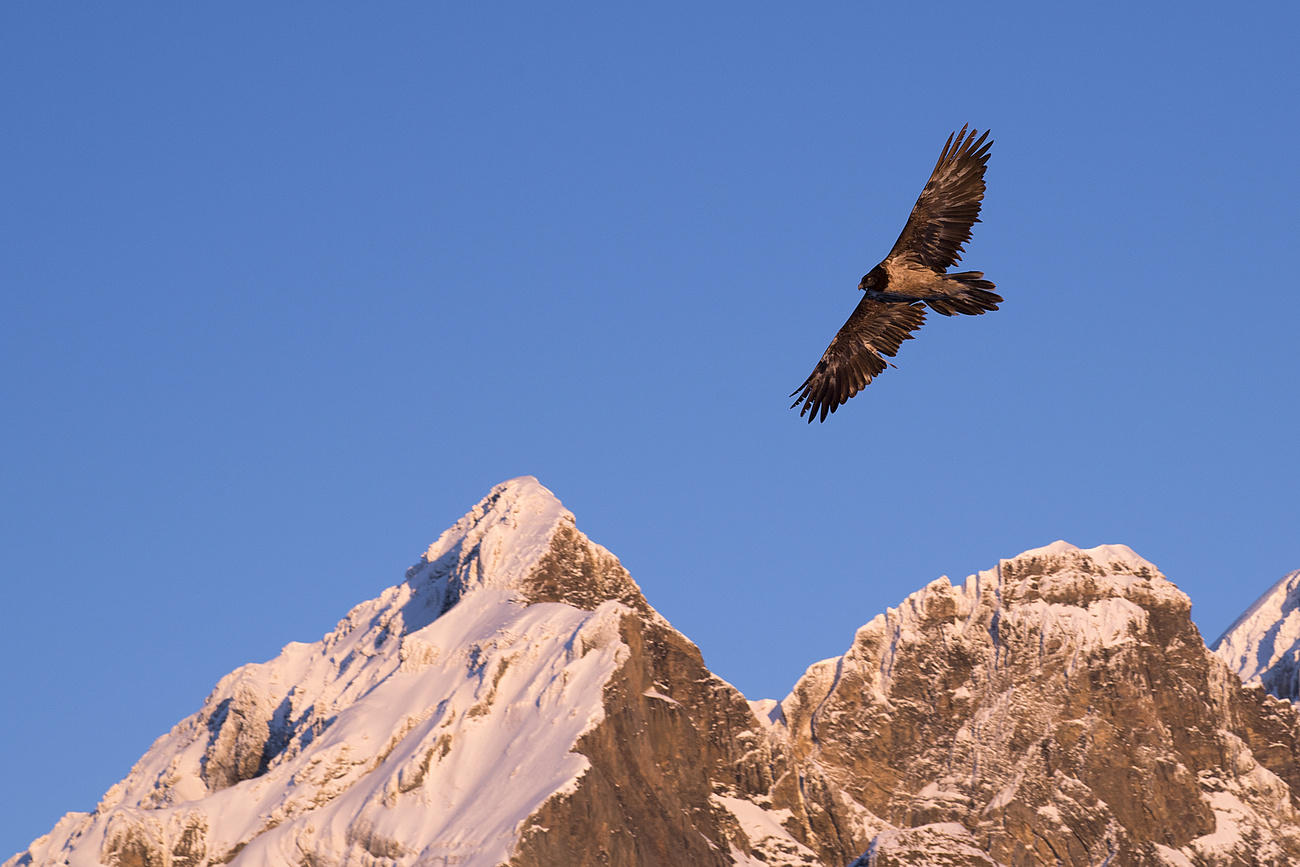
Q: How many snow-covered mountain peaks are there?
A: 3